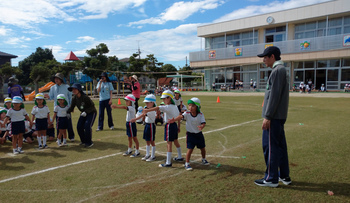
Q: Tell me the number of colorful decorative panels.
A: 5